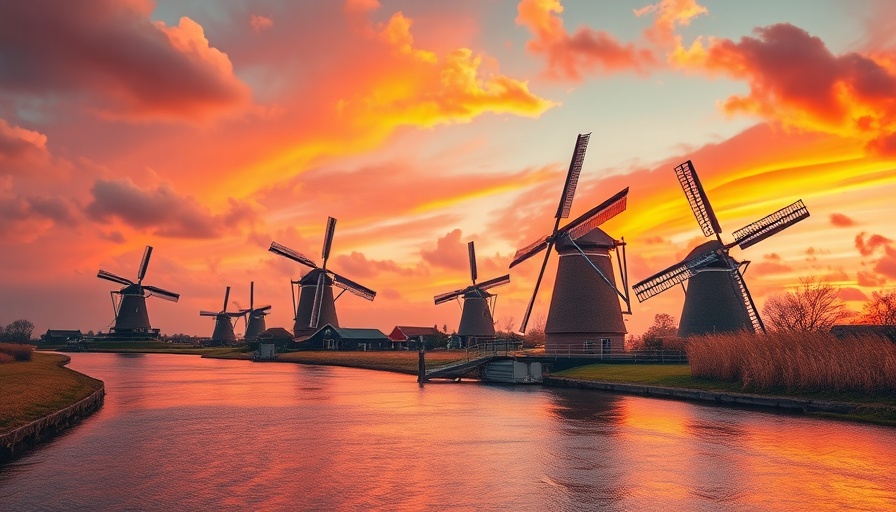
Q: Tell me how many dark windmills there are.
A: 7